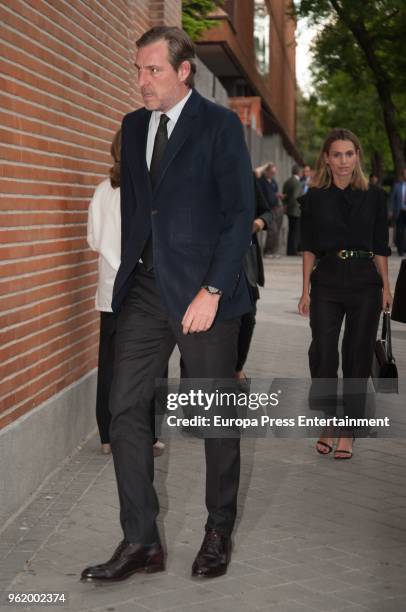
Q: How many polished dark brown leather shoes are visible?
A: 2